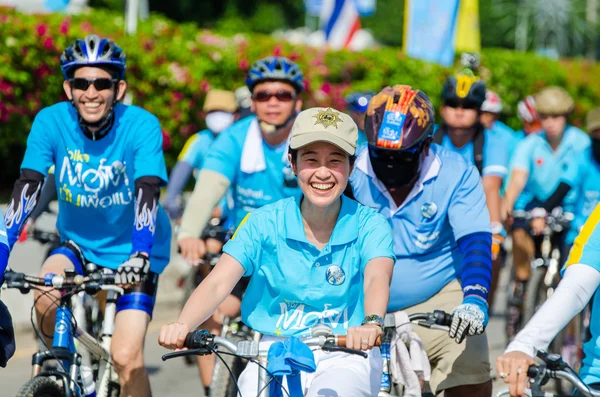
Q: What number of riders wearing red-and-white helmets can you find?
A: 2